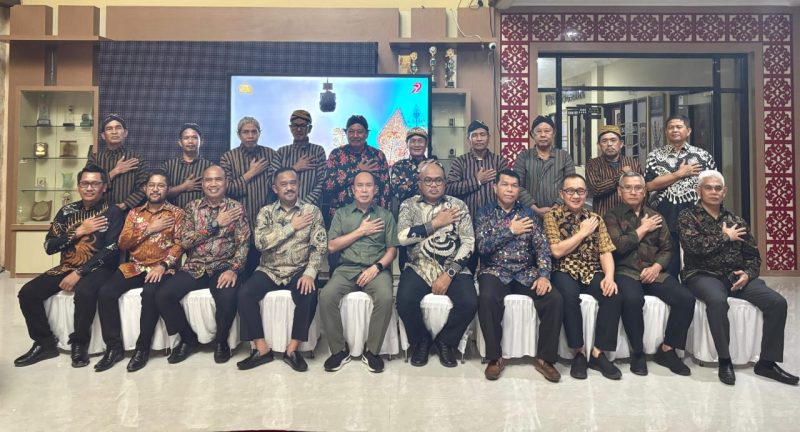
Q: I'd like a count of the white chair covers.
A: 10